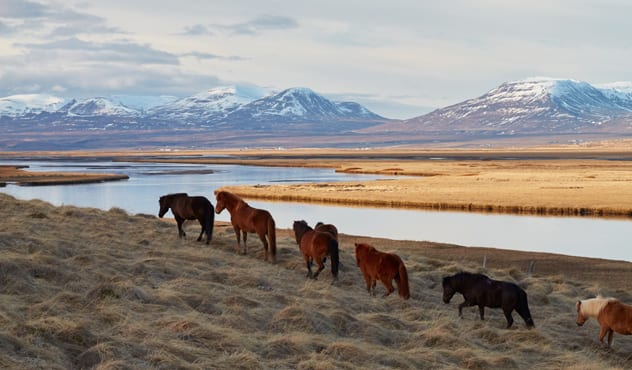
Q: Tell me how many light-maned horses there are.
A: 1